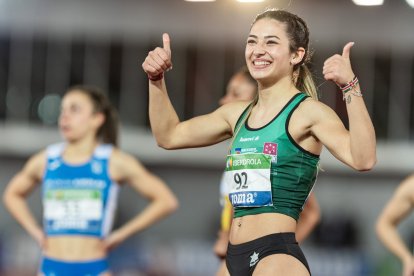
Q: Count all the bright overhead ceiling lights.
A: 4